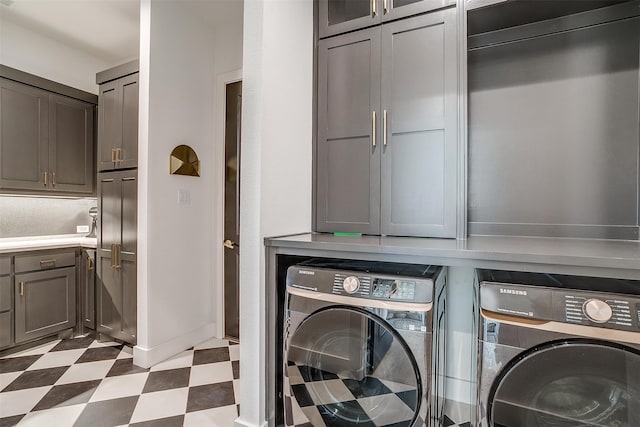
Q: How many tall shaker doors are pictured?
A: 4